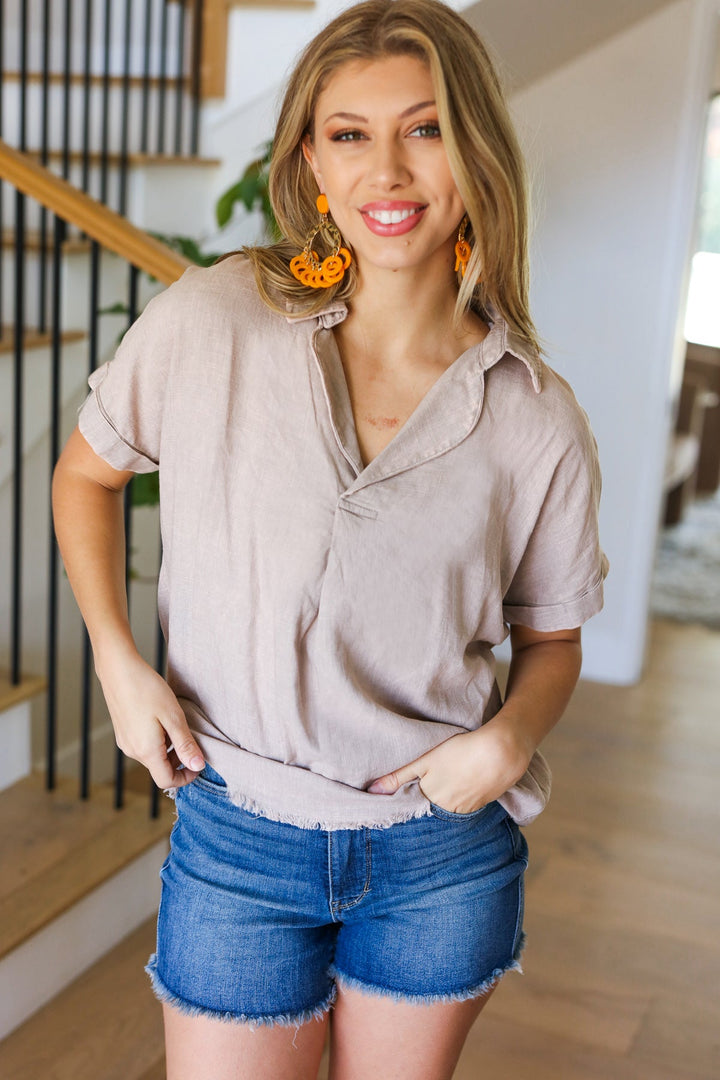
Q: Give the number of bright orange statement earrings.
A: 2